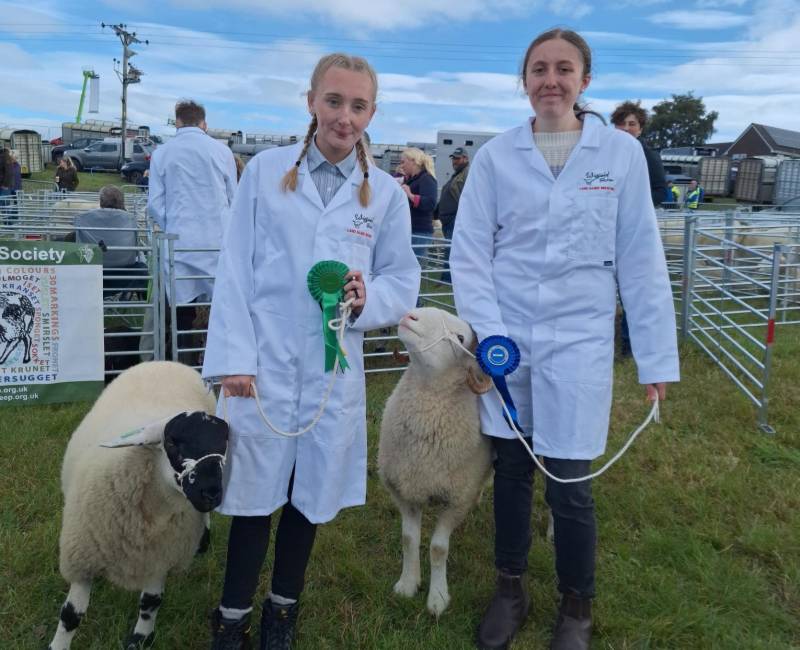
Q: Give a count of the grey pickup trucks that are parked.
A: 1